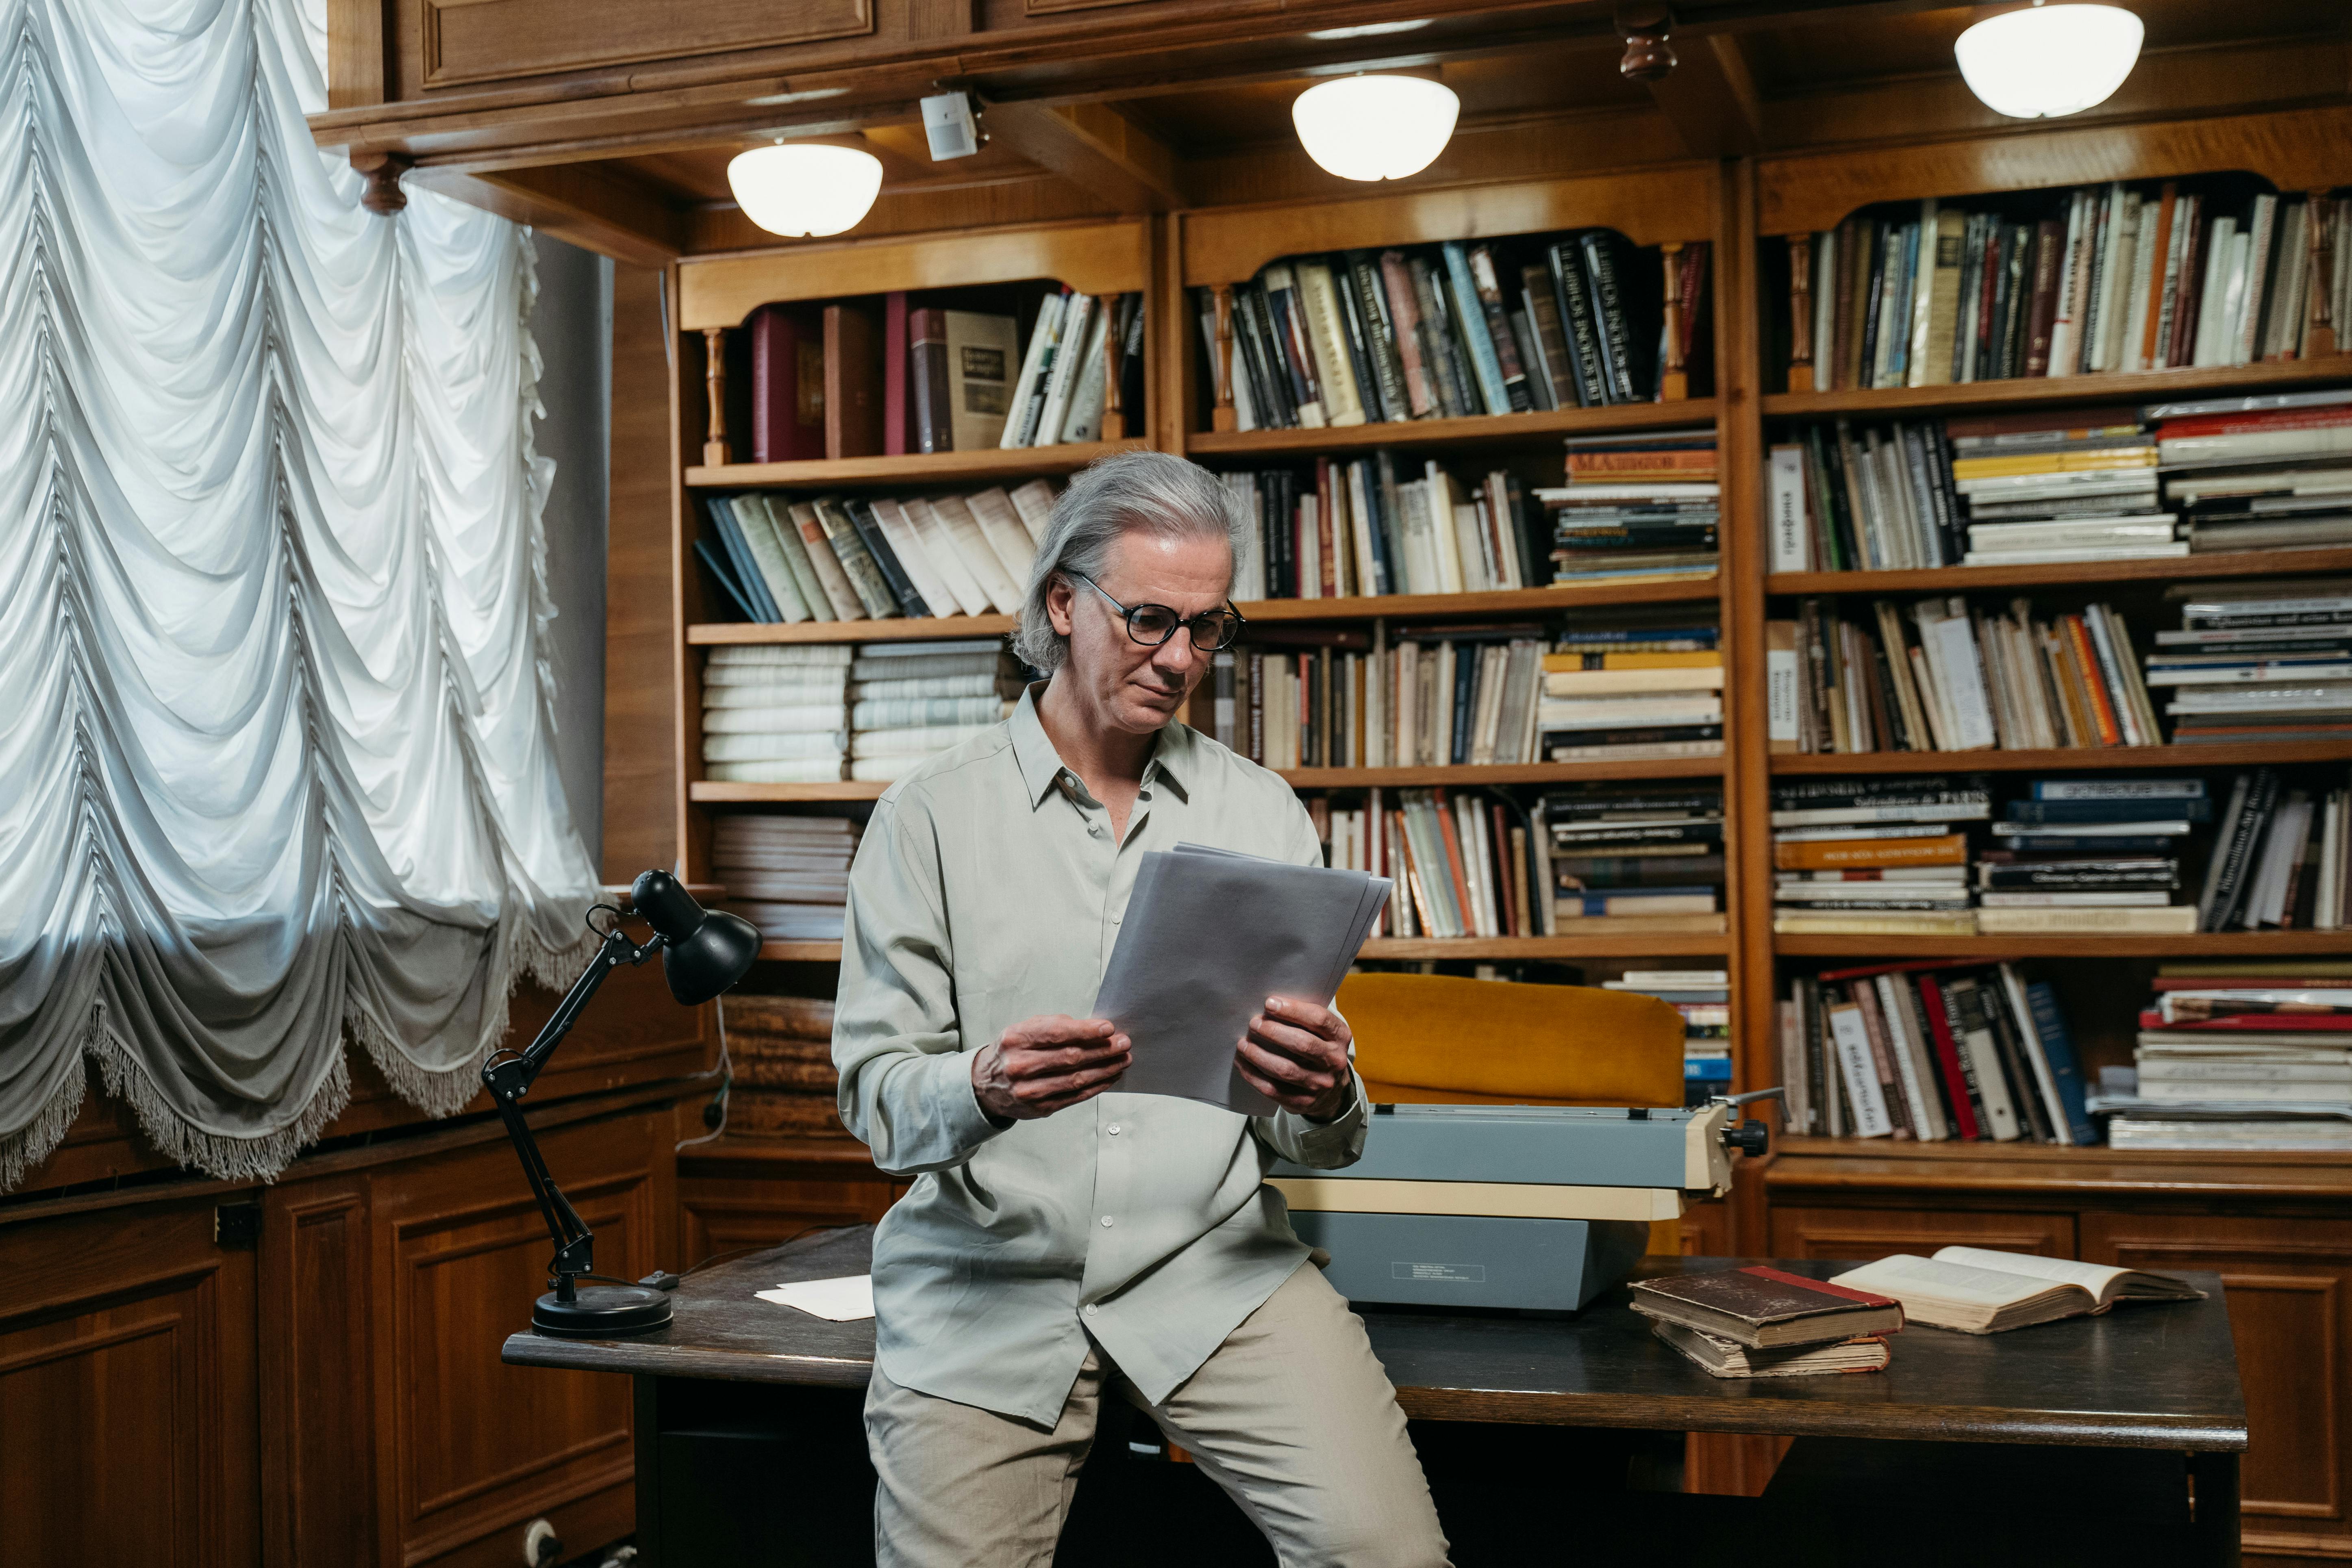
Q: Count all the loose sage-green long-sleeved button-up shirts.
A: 1